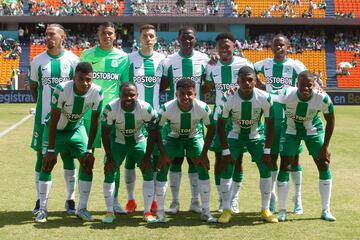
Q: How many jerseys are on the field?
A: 11